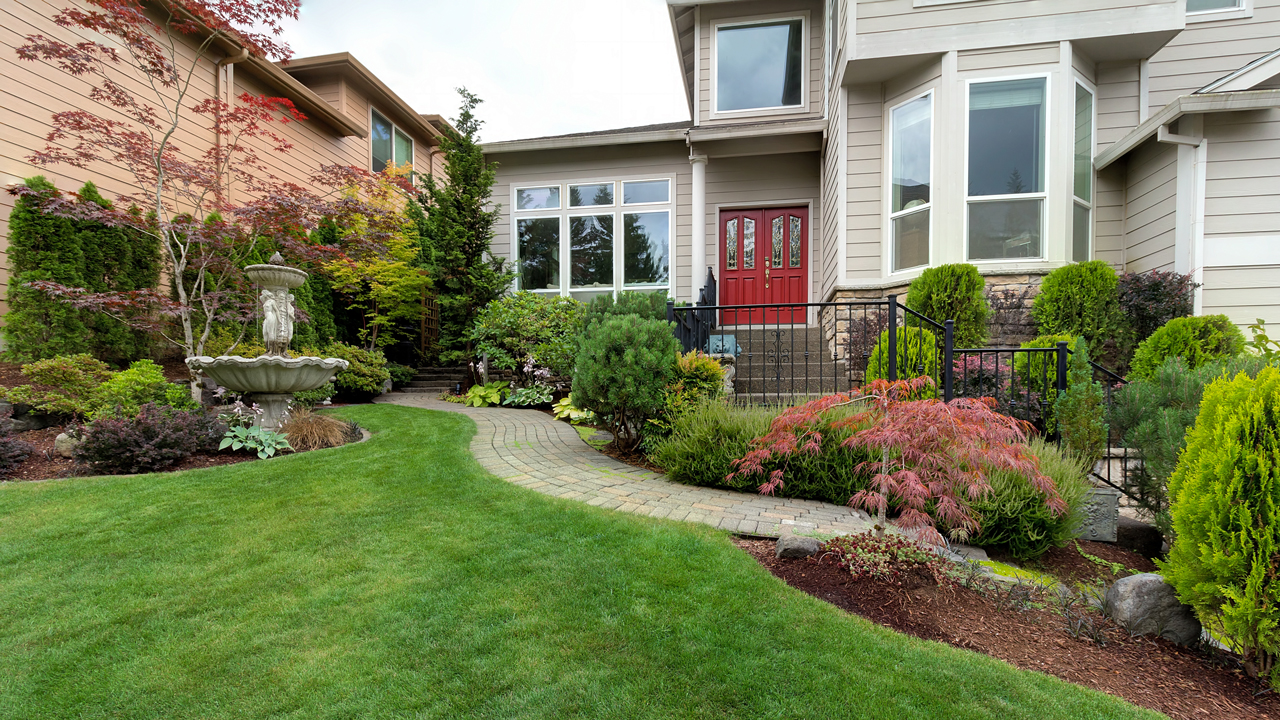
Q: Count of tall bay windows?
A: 3